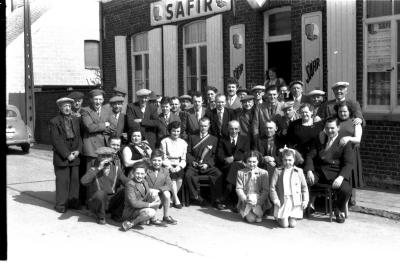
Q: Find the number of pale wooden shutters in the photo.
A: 5